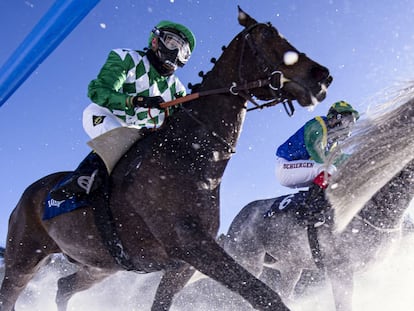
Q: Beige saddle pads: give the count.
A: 1